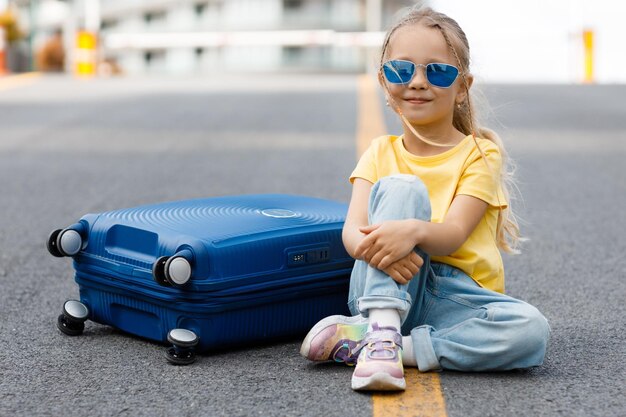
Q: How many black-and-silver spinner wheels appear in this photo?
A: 4